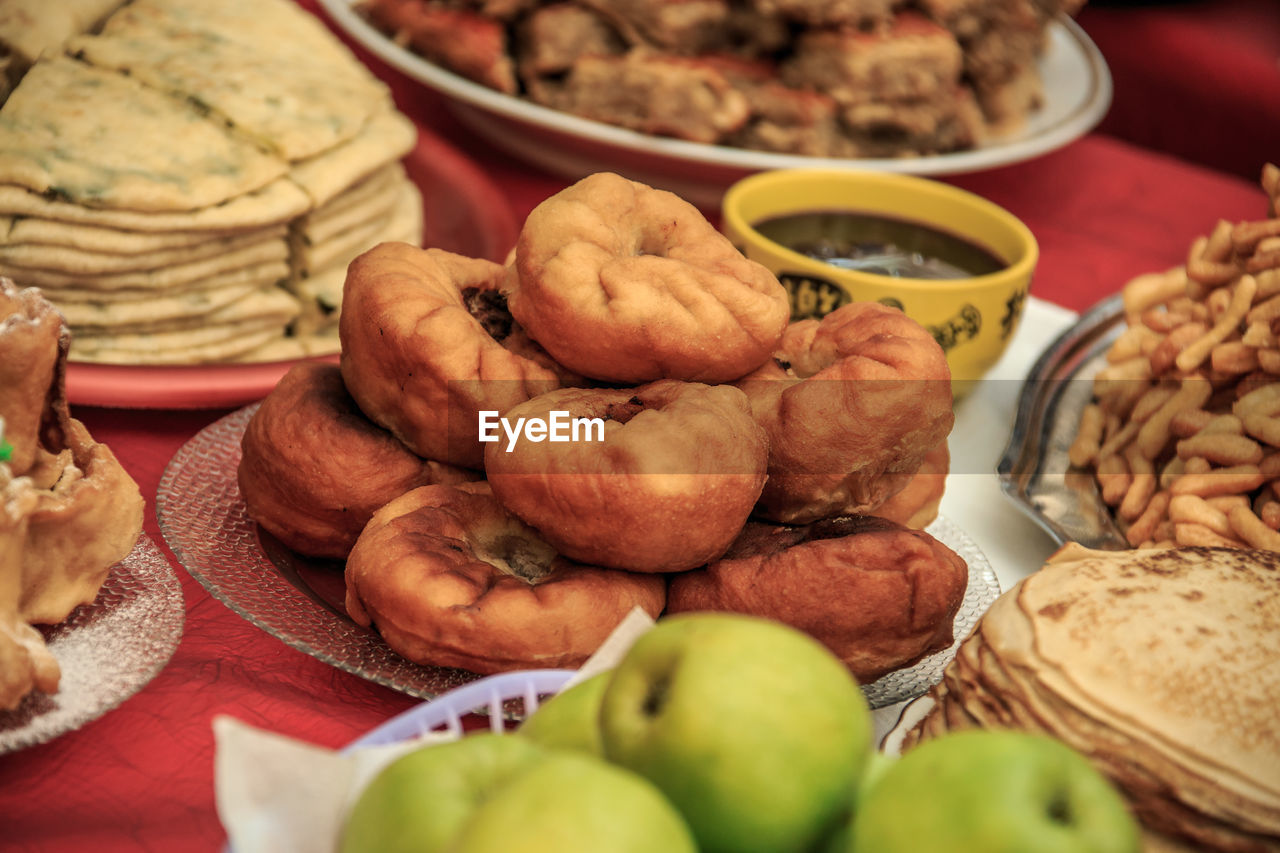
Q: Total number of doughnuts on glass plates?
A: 8